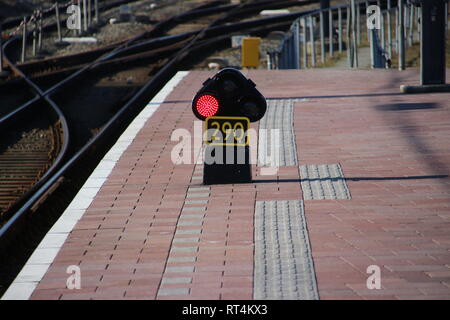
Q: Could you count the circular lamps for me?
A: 3